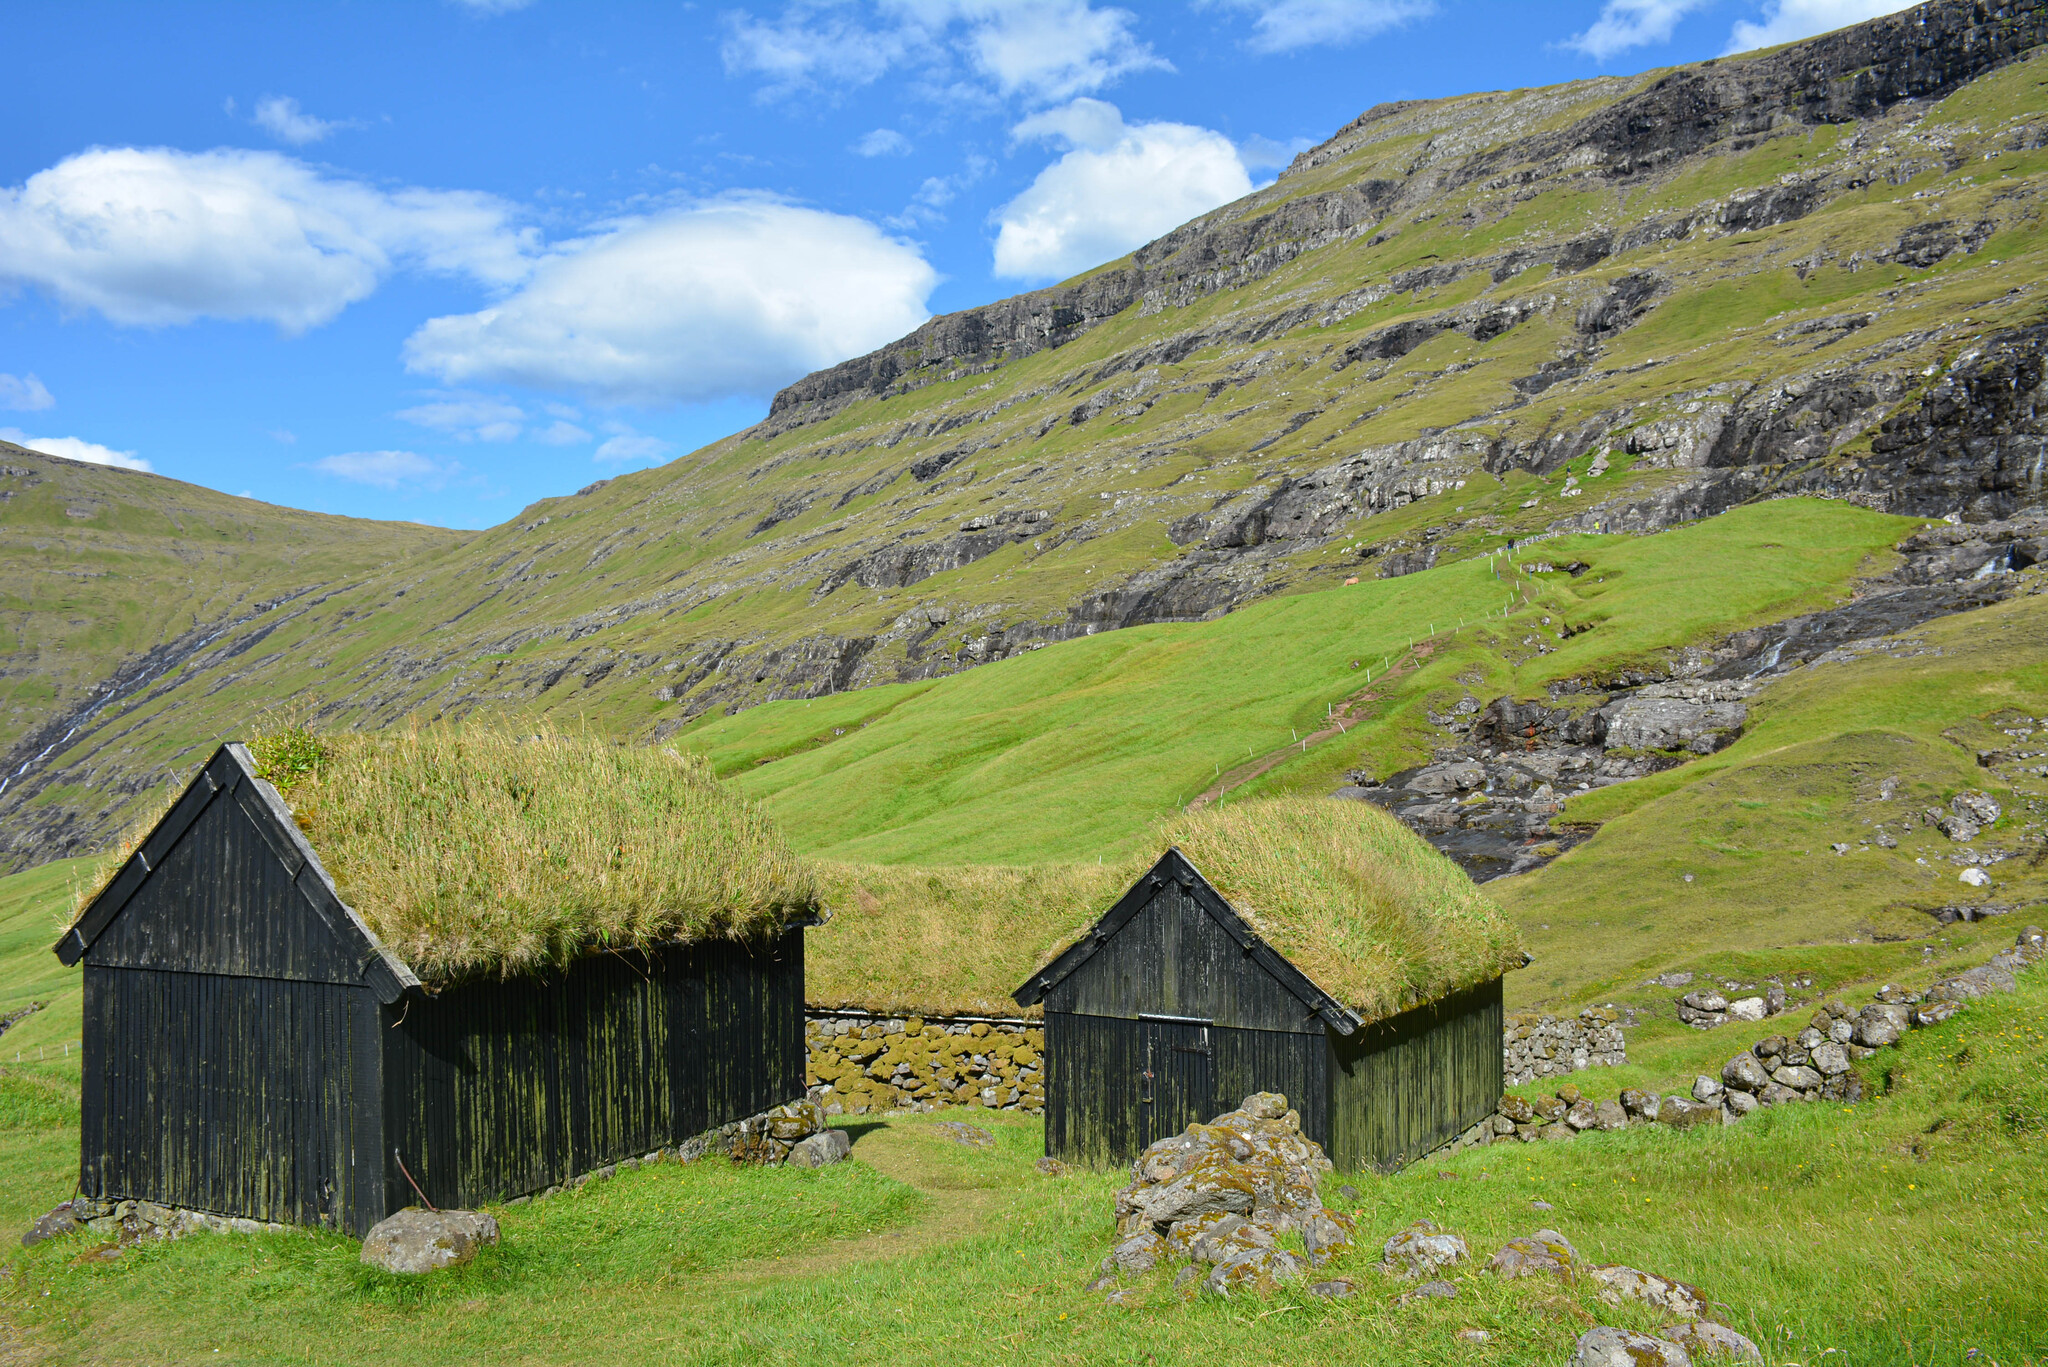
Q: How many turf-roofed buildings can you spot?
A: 3